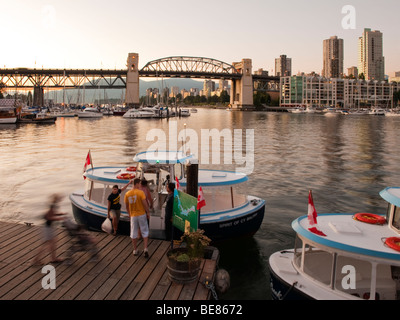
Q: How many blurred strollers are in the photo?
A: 1